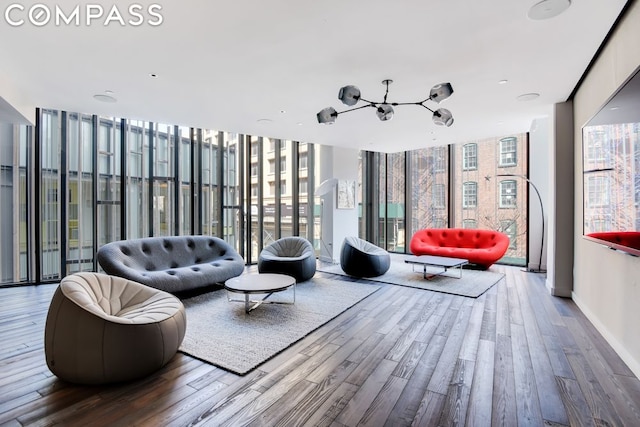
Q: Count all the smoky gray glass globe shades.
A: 5